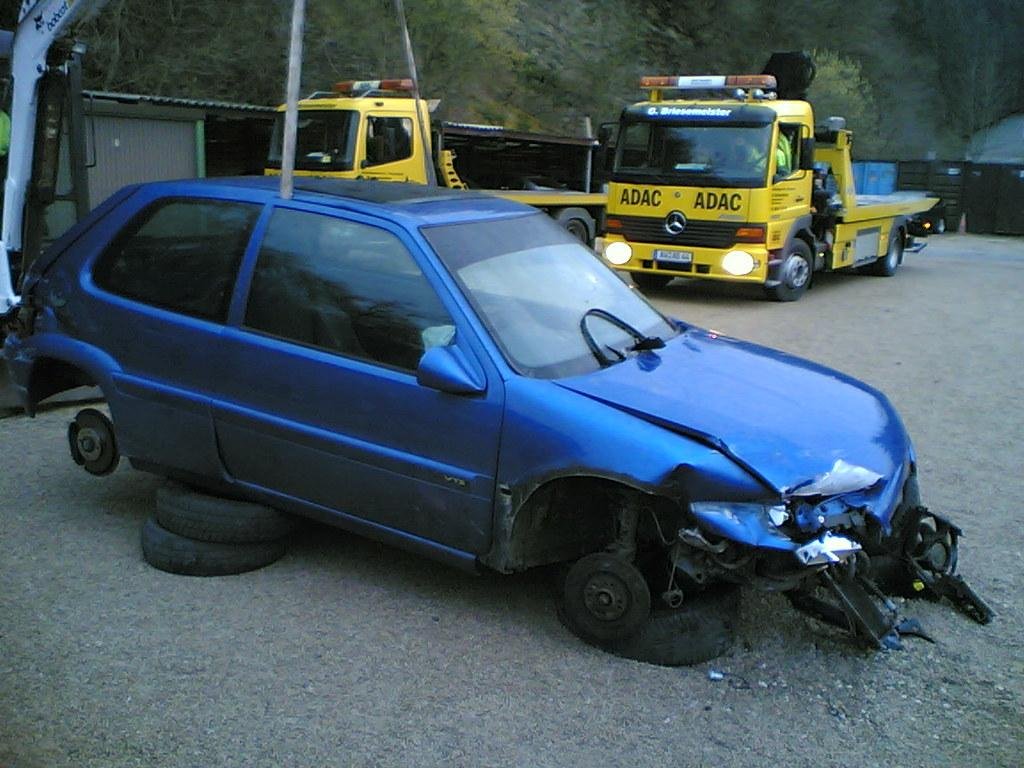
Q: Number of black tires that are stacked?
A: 2